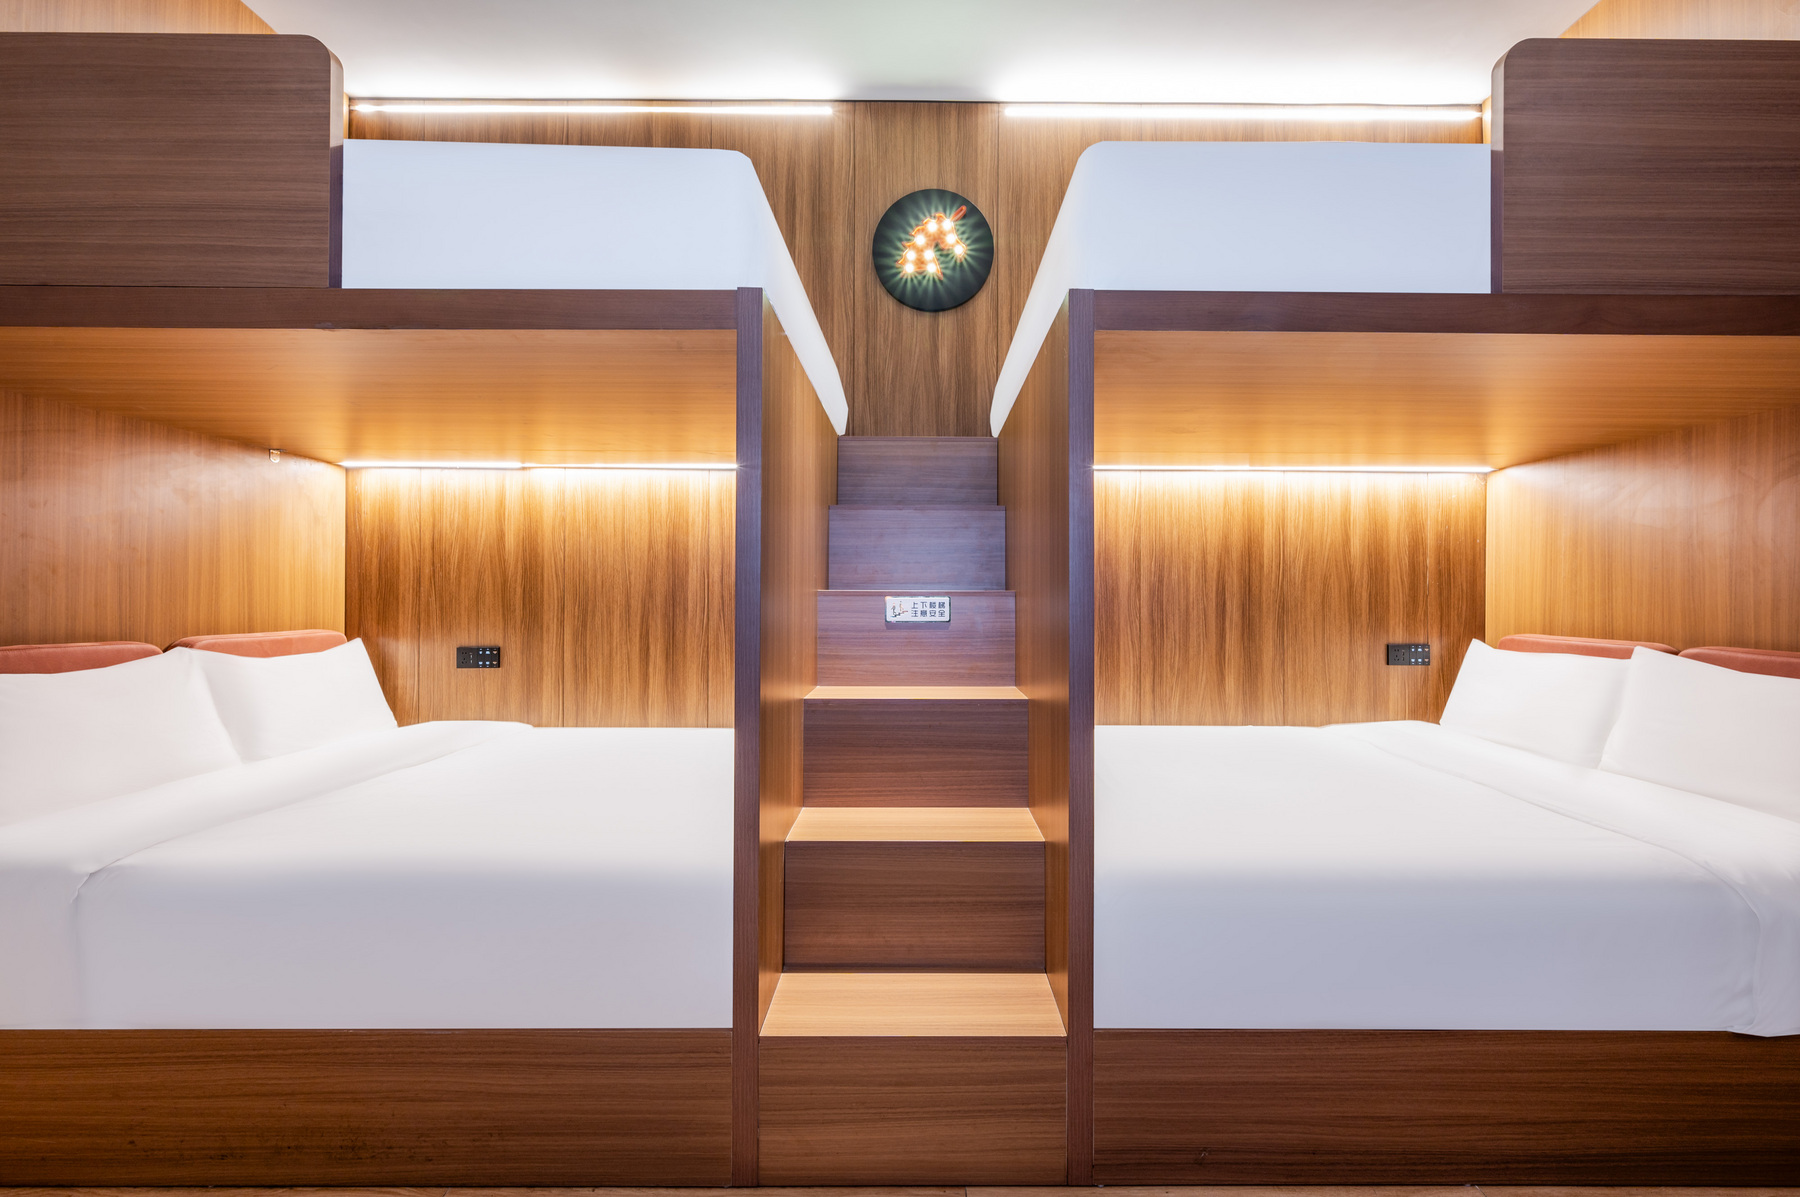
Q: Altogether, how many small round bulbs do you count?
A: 9